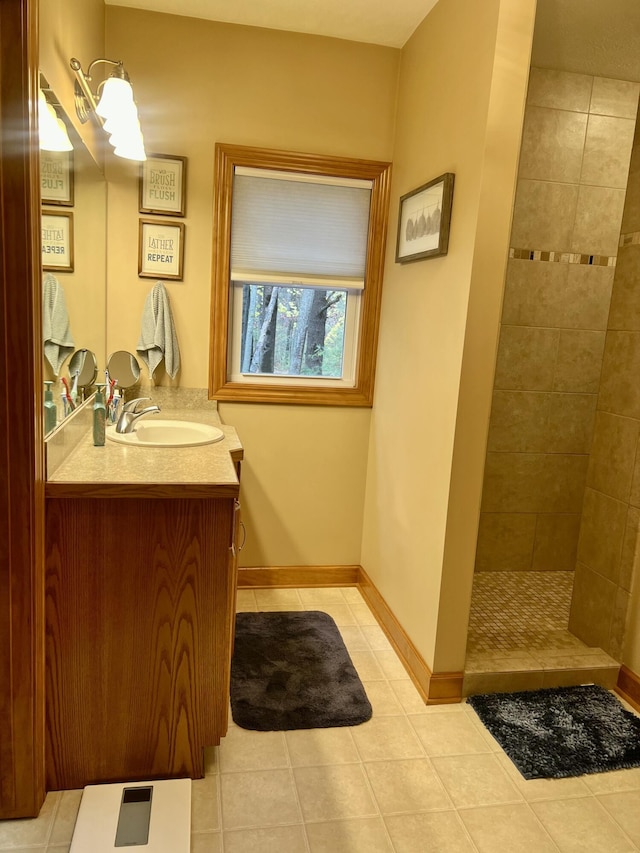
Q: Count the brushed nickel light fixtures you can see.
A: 1